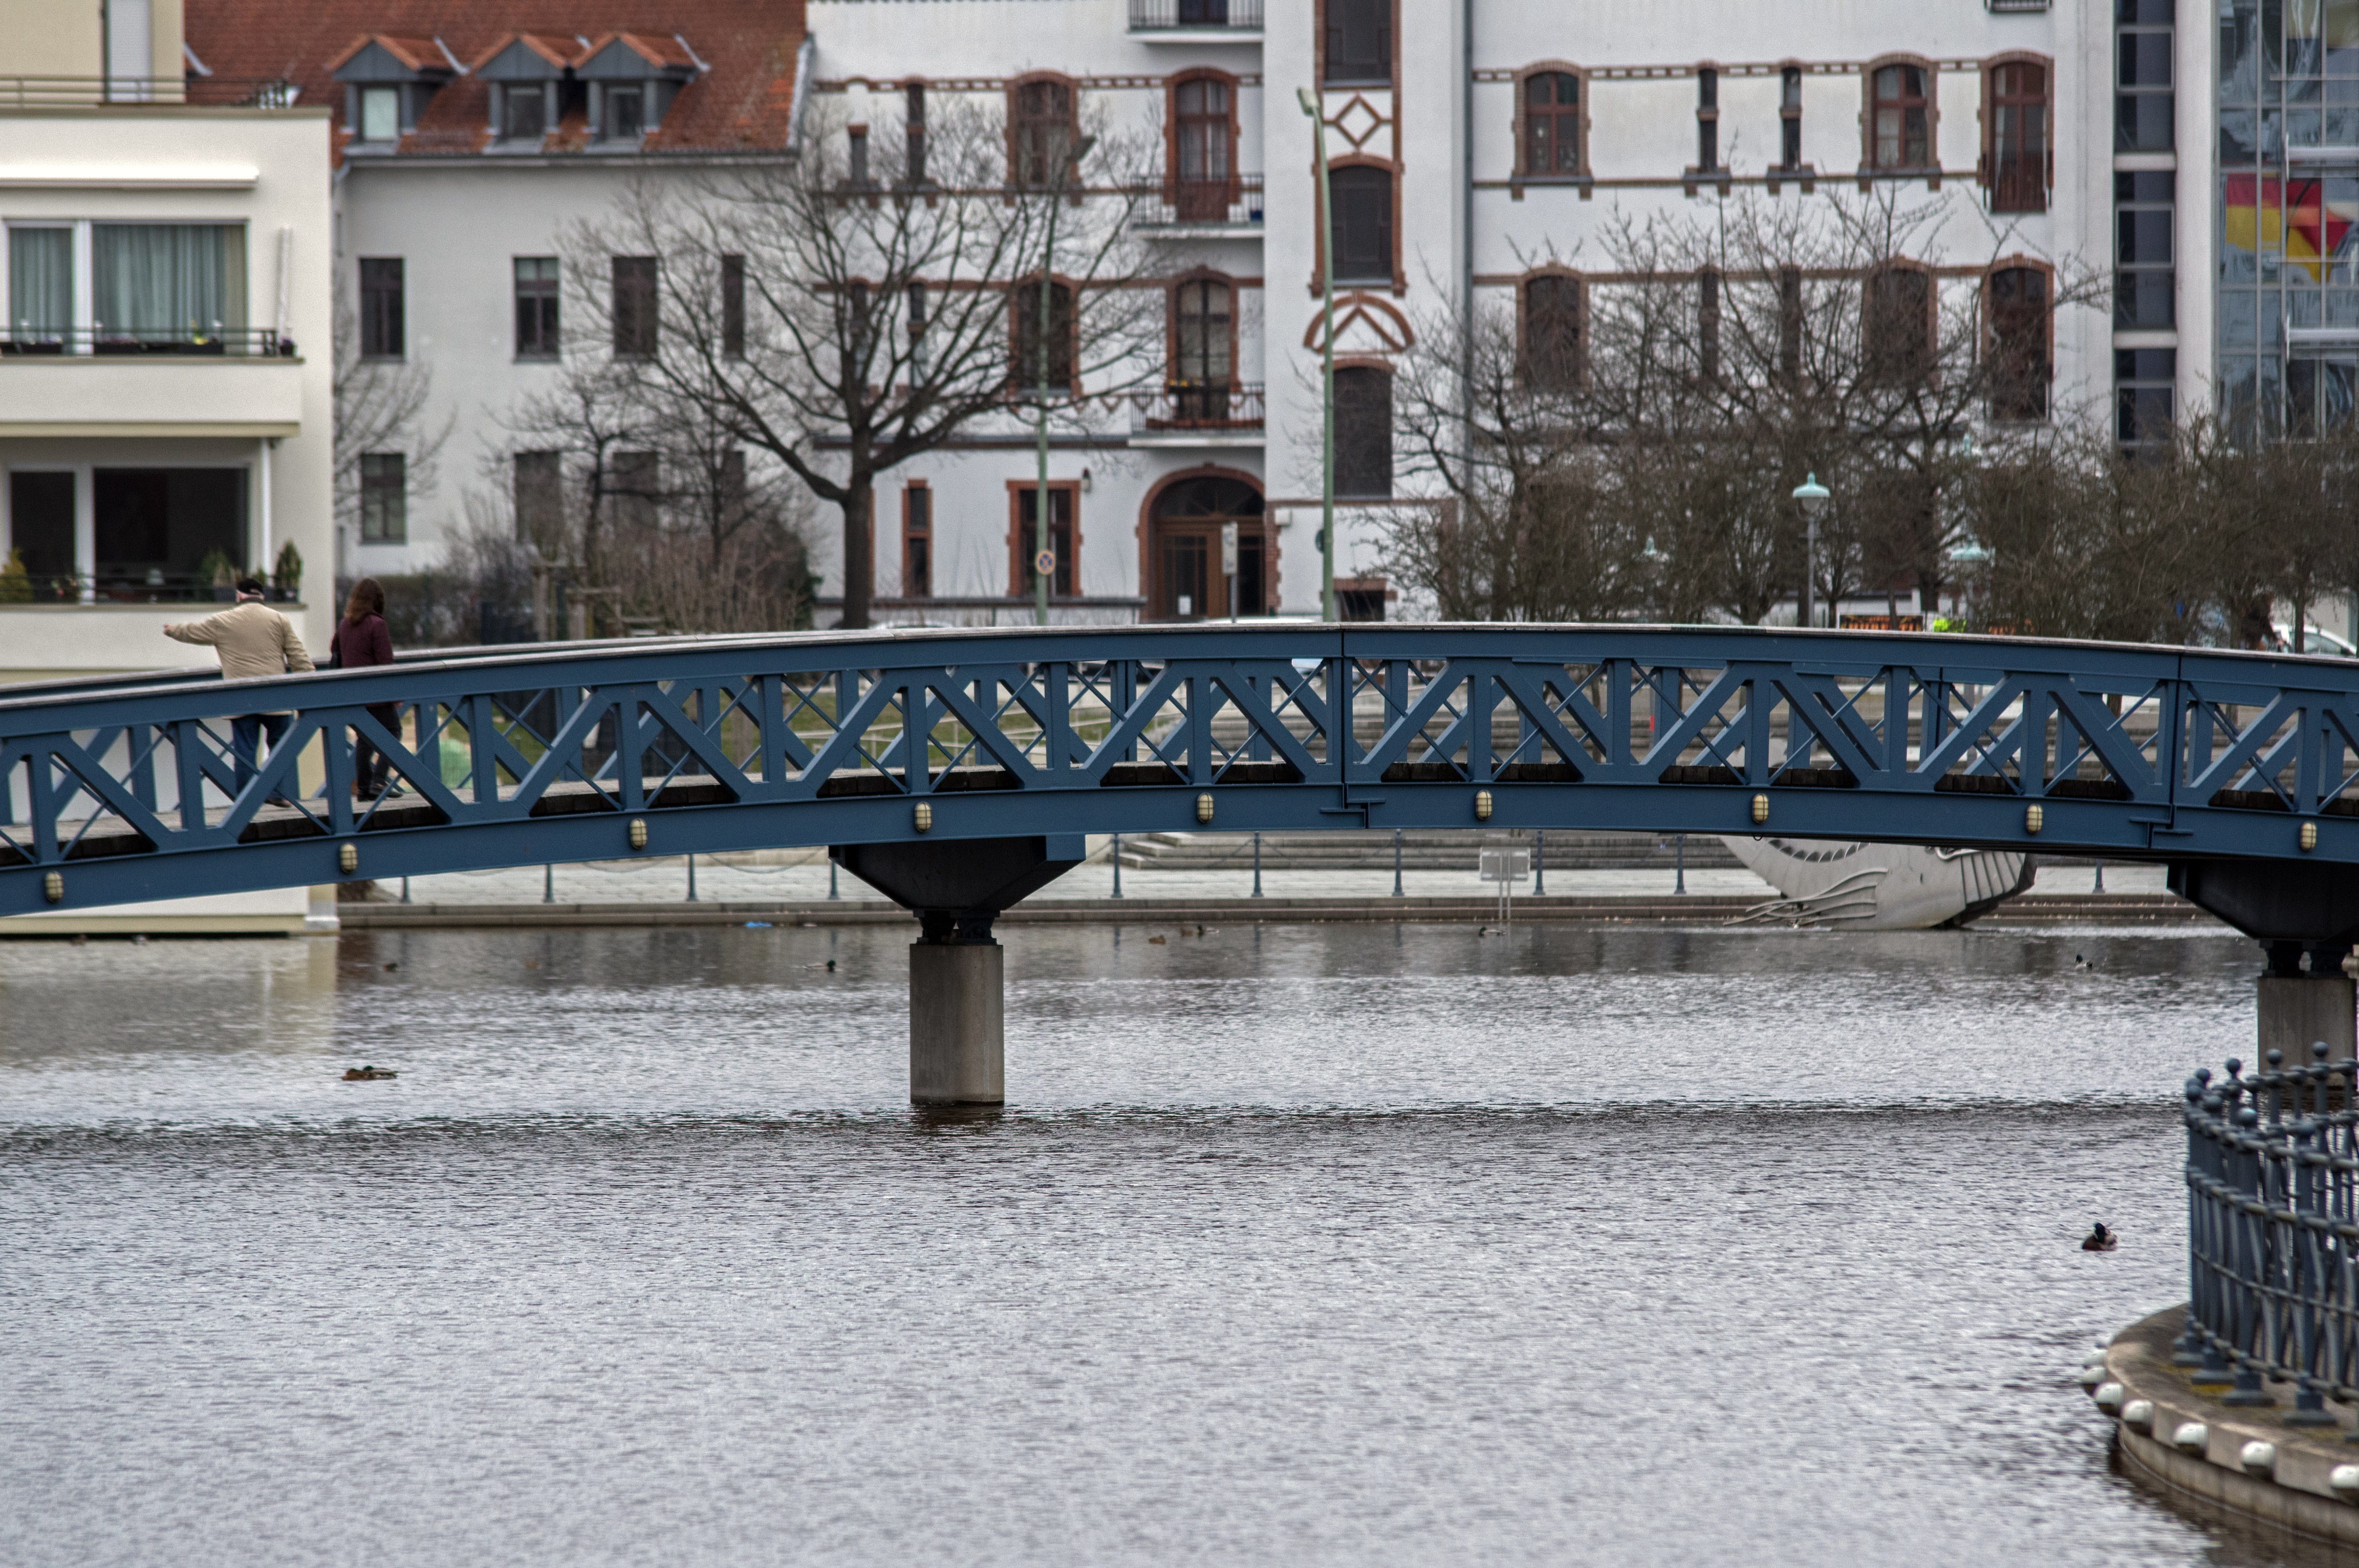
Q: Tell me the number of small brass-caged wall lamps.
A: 9